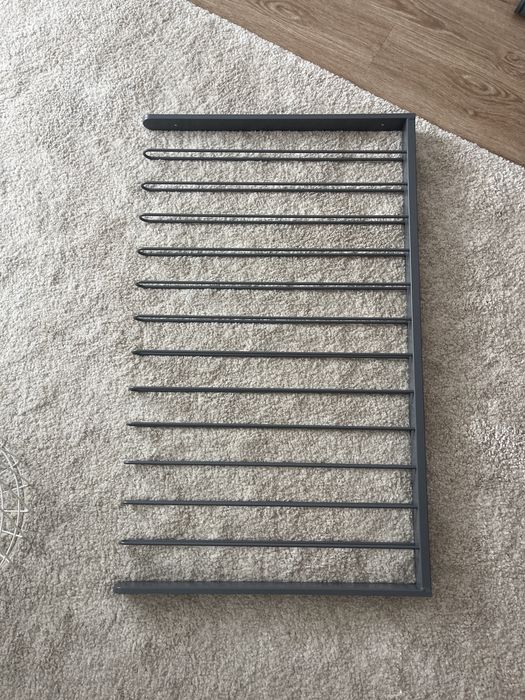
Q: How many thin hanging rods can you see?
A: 12